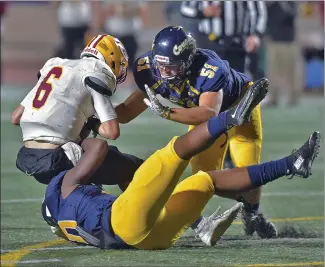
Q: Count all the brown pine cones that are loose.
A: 0